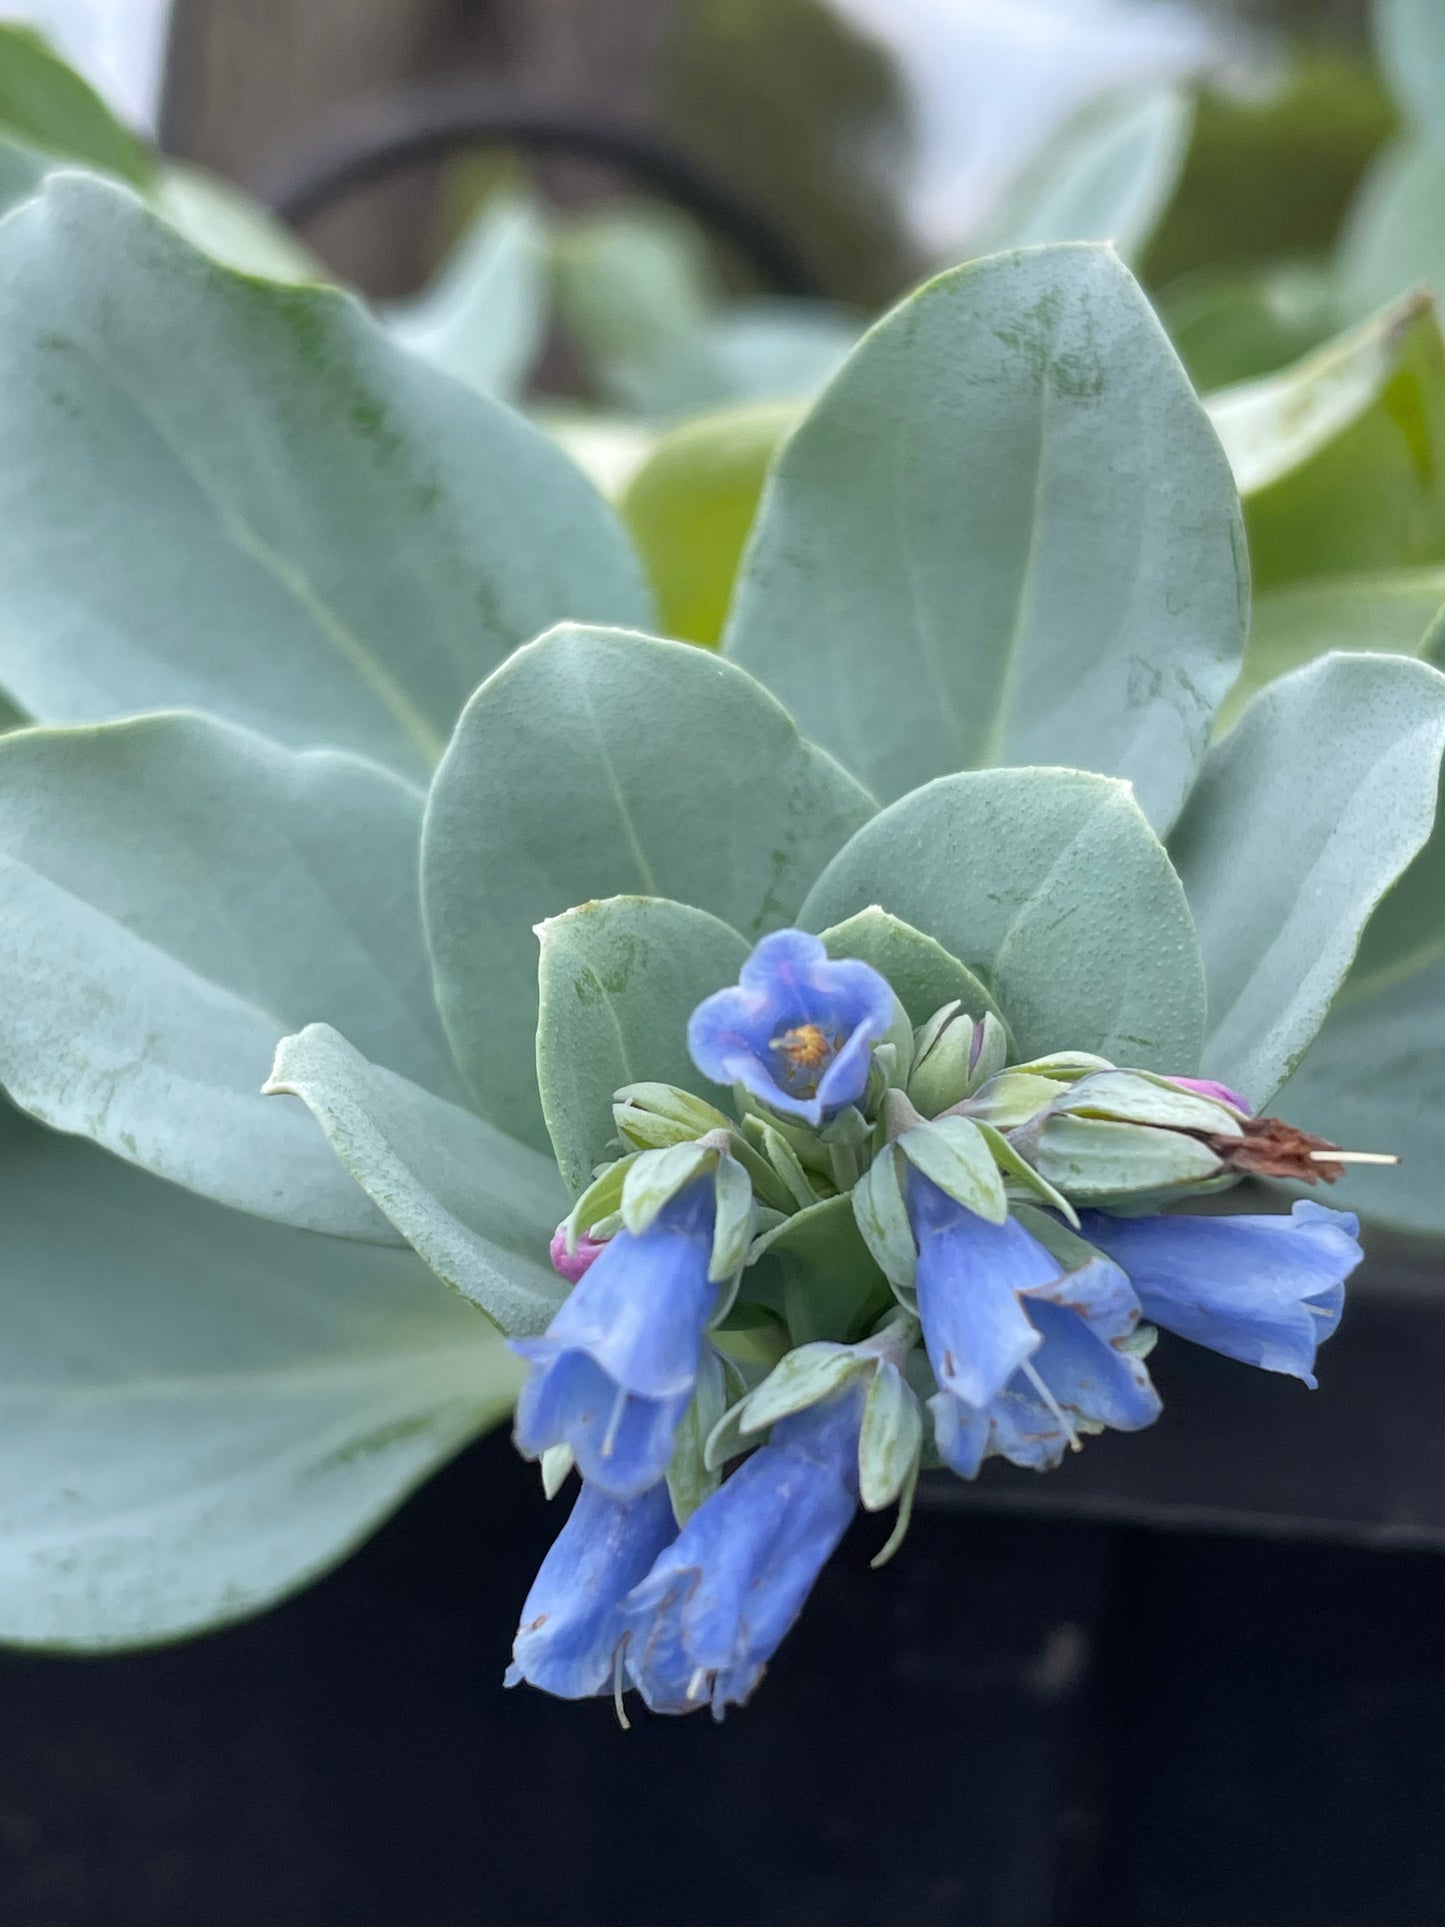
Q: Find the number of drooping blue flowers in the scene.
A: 5